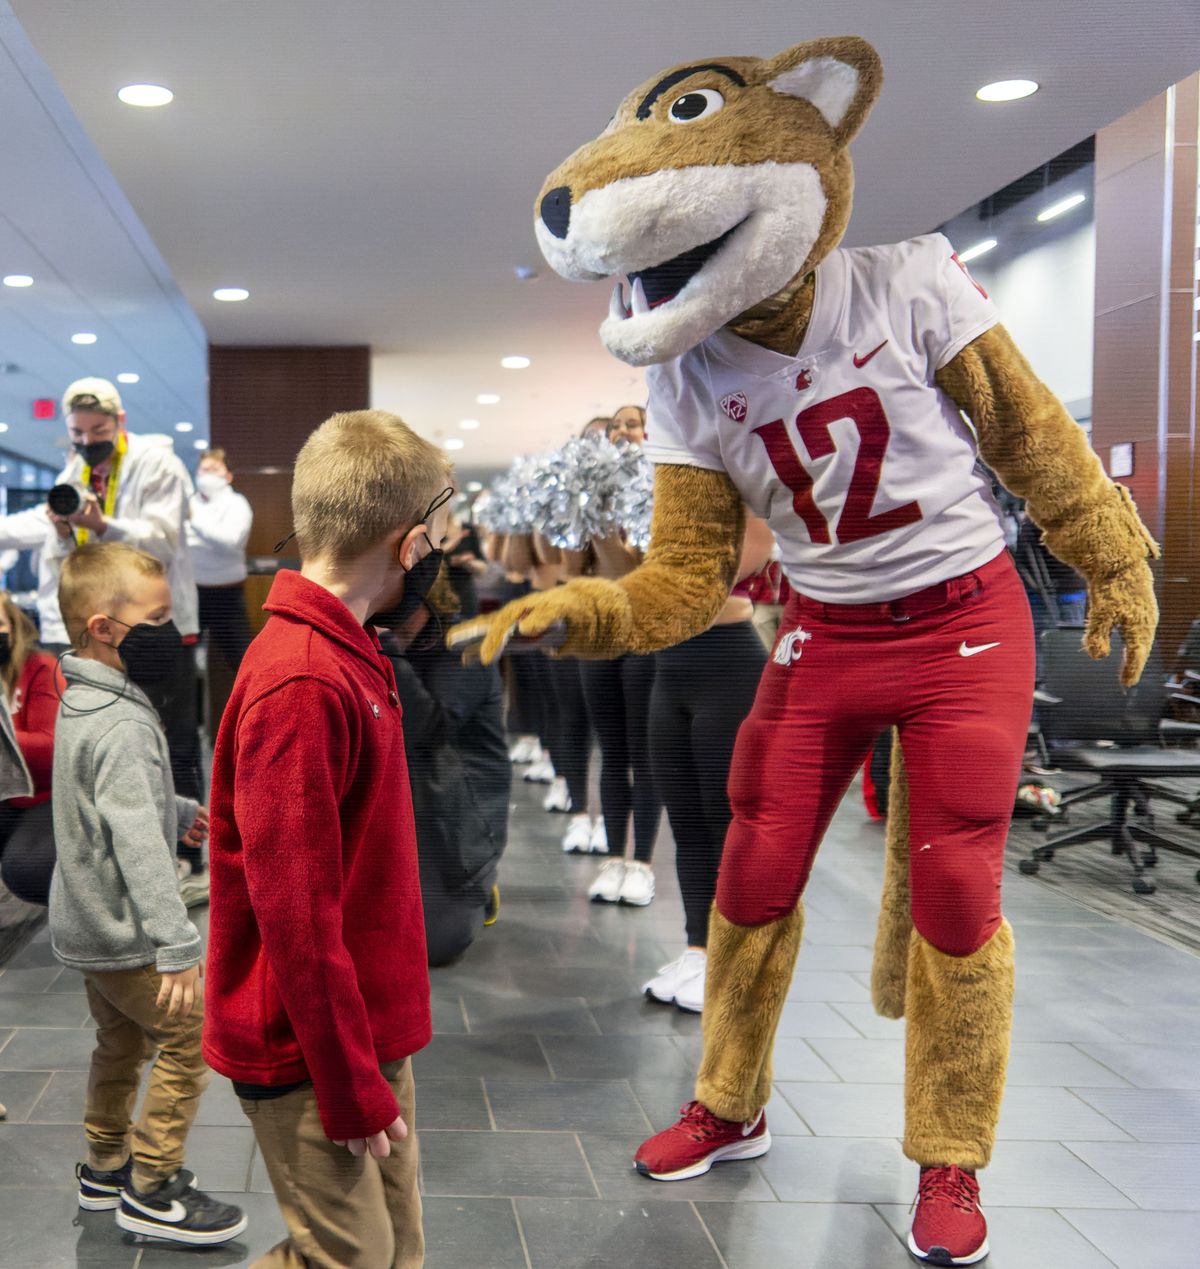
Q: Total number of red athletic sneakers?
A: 2